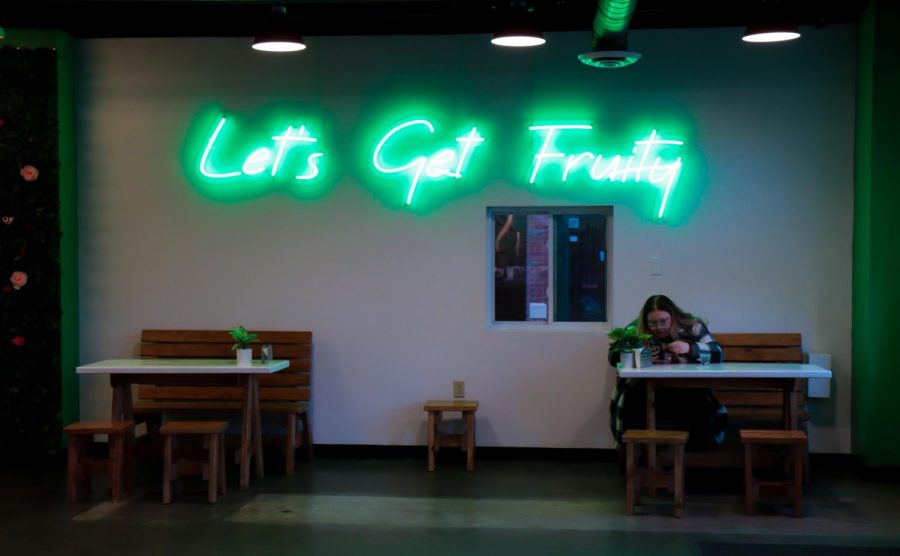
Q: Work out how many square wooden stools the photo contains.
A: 5